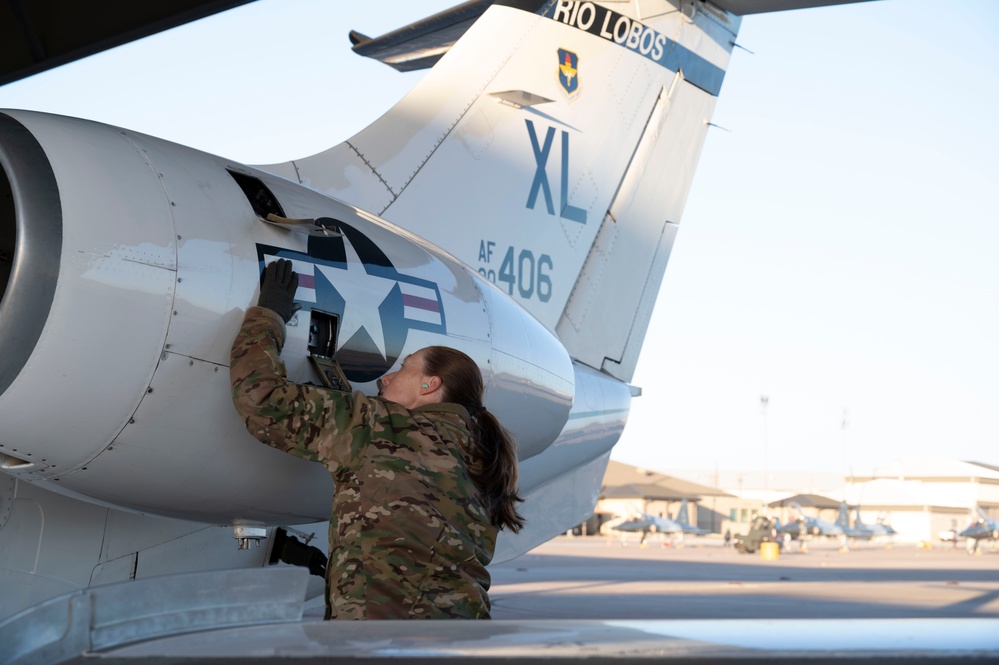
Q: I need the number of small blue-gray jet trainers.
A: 4